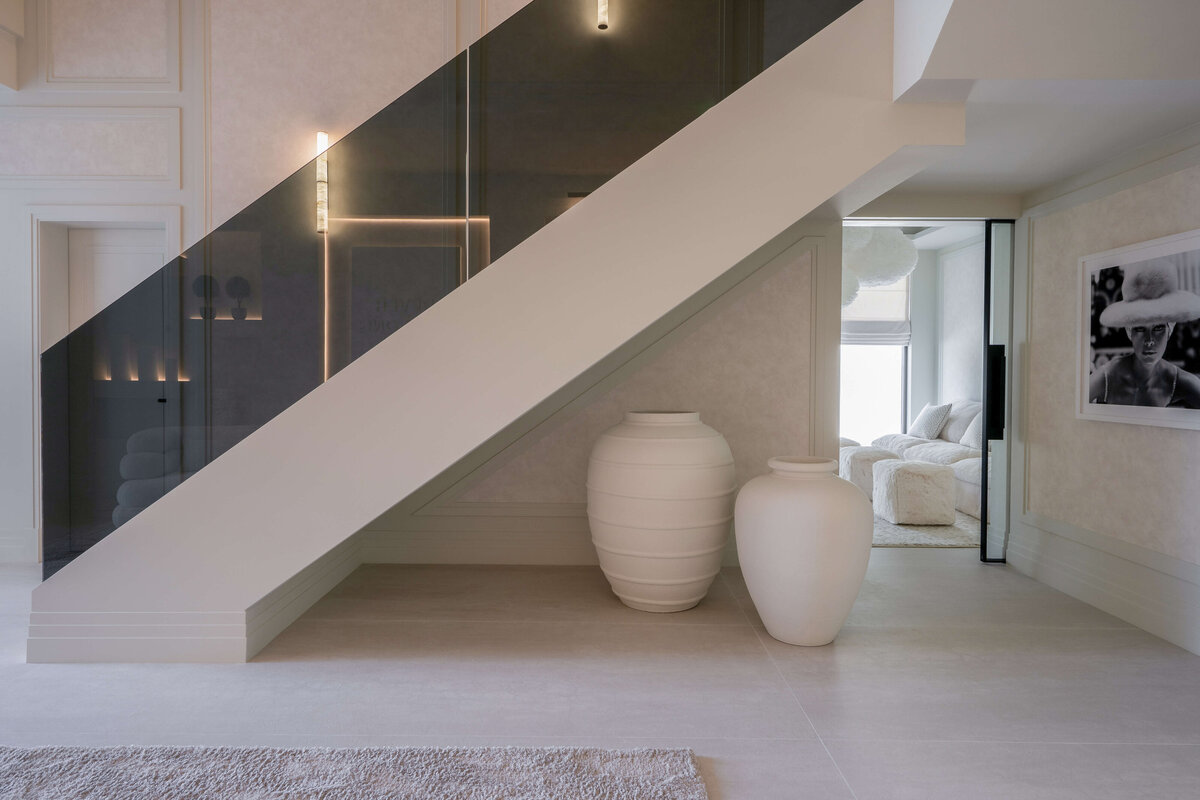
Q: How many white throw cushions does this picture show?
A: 2